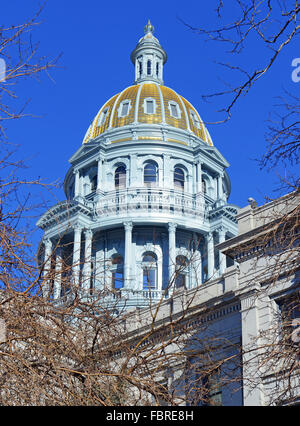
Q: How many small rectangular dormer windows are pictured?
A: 5